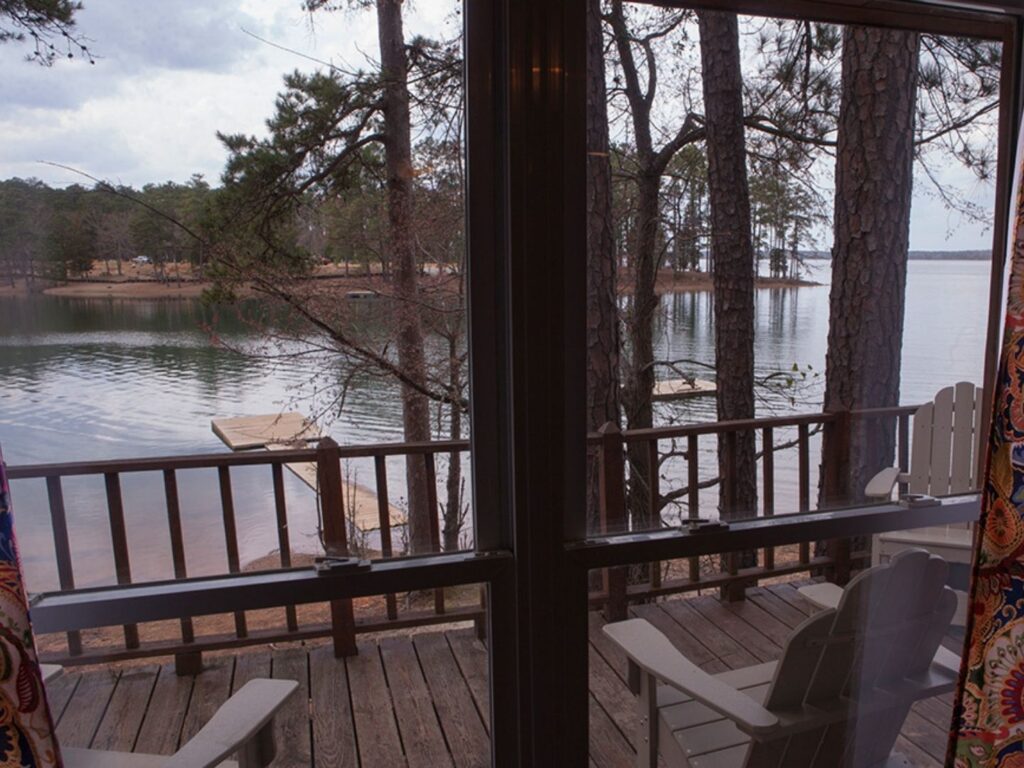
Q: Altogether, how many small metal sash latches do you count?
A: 3